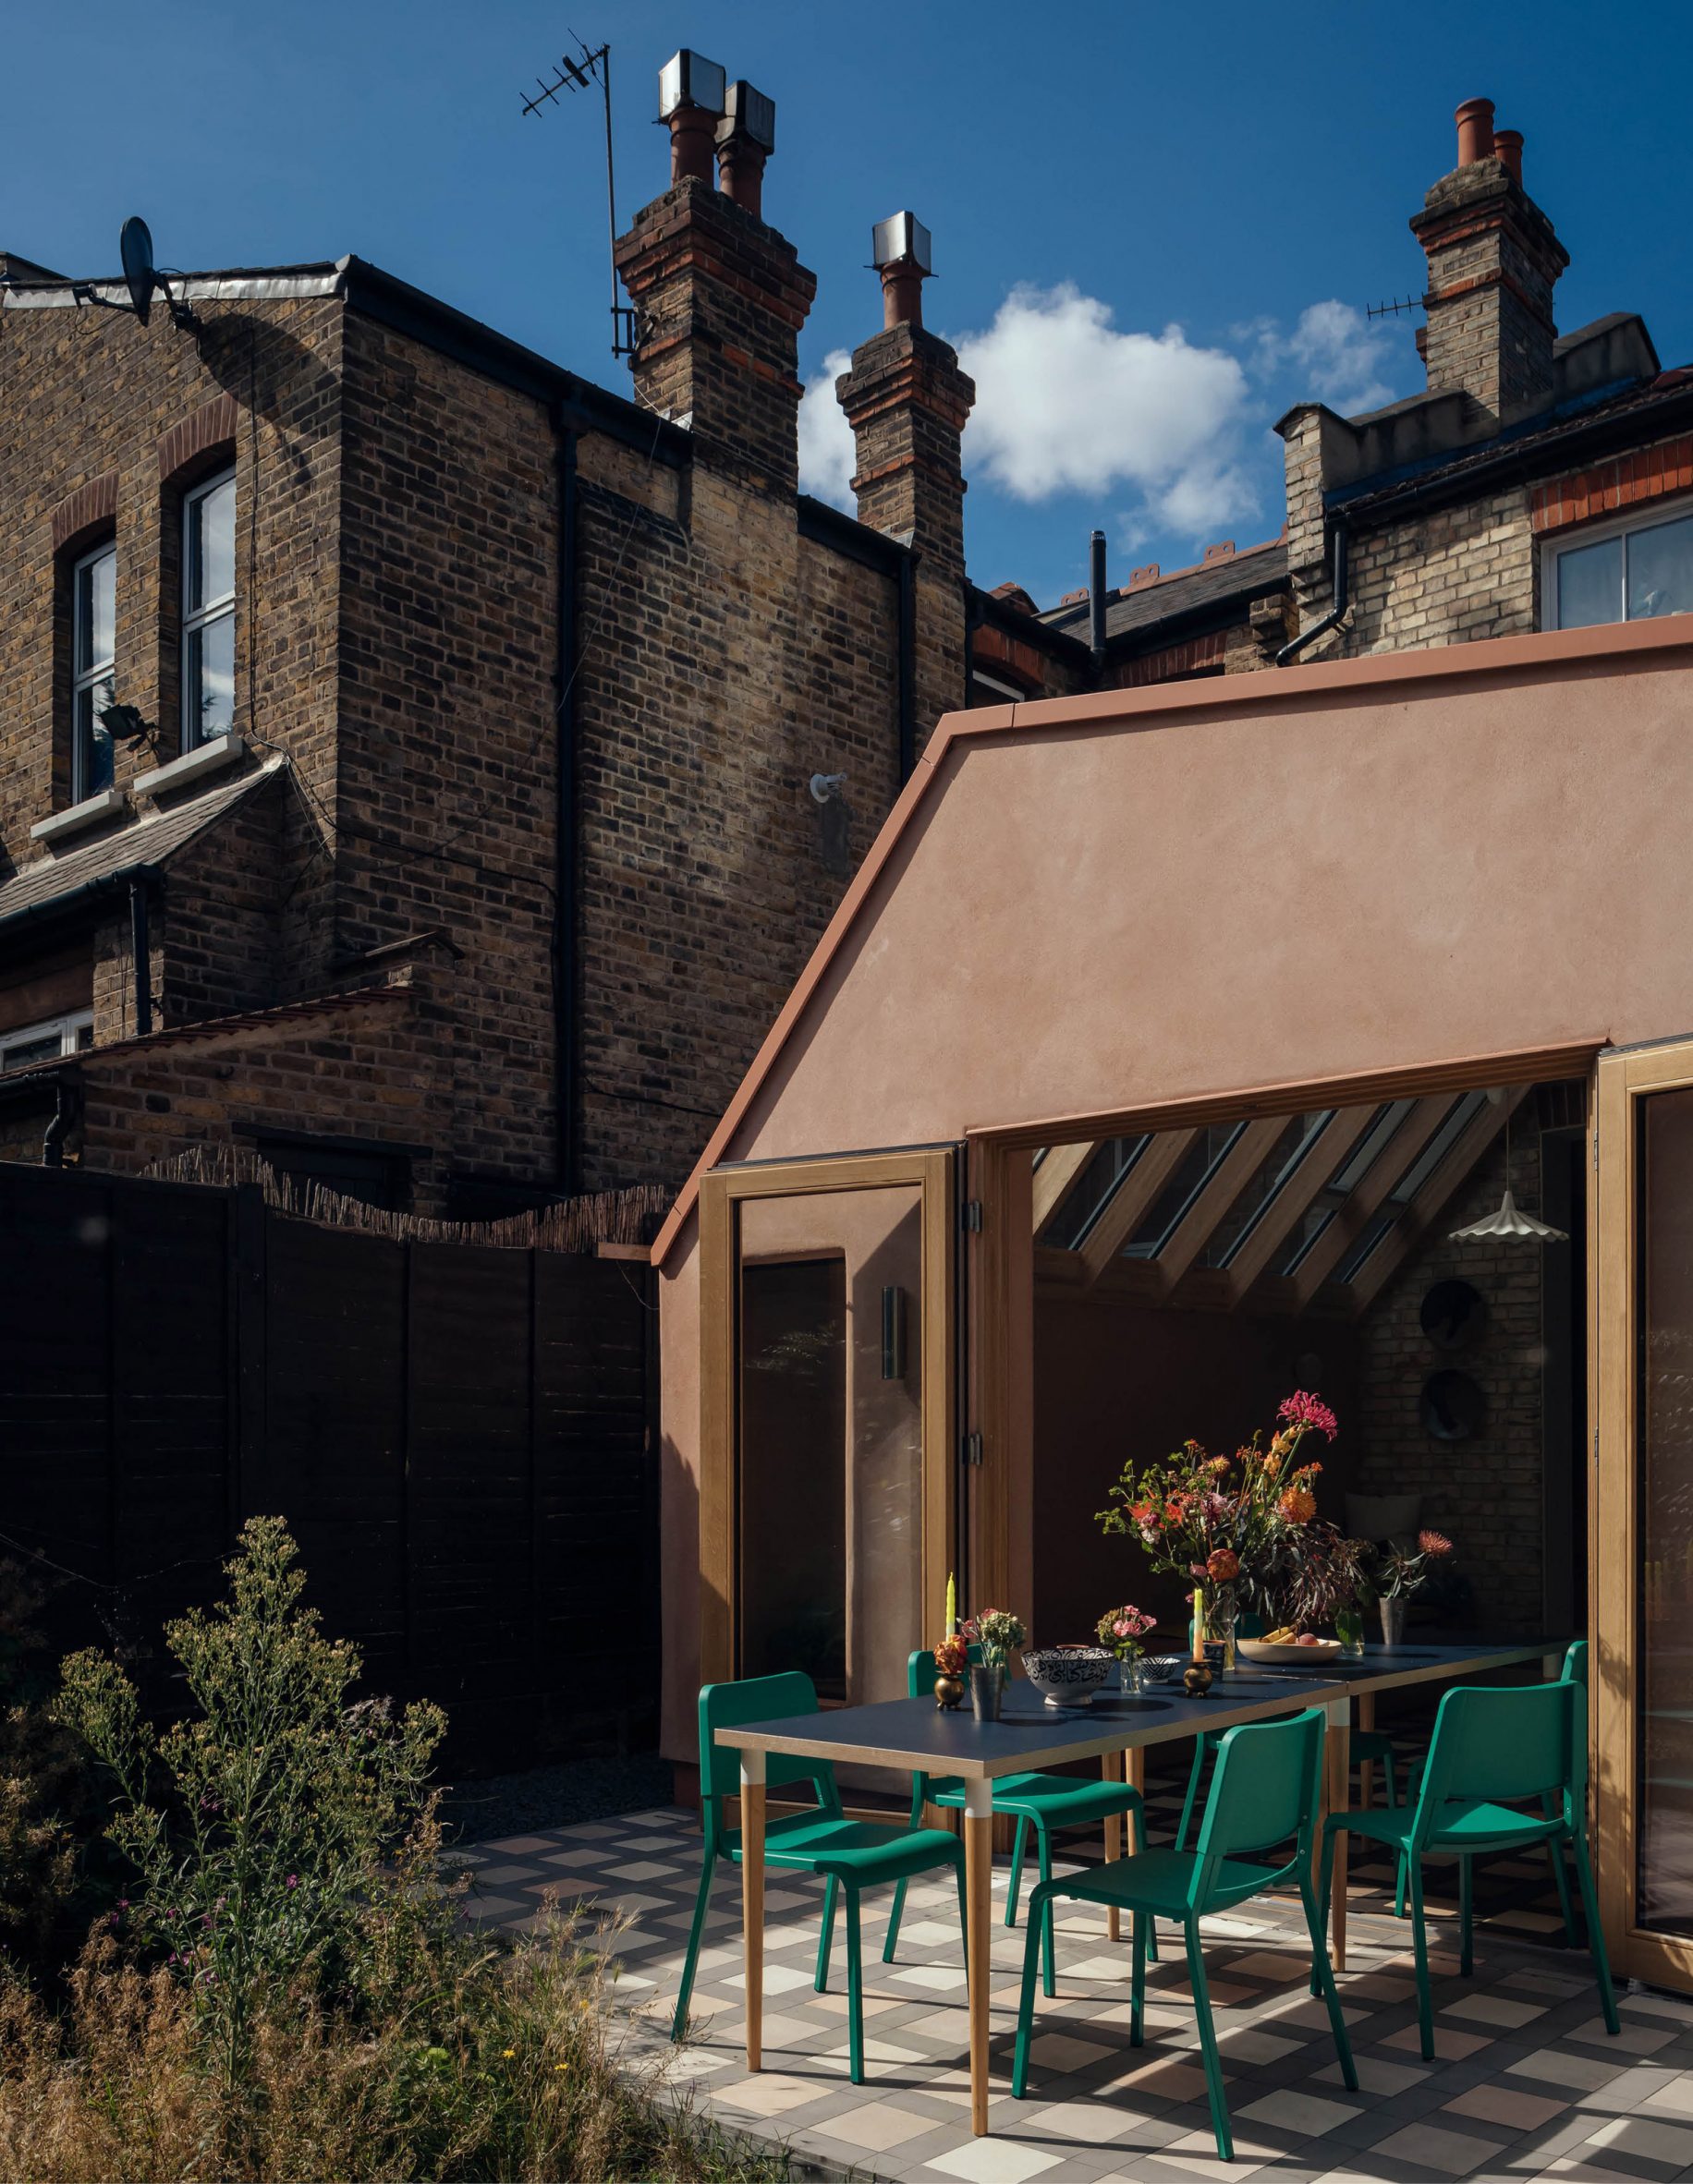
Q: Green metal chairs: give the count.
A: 6